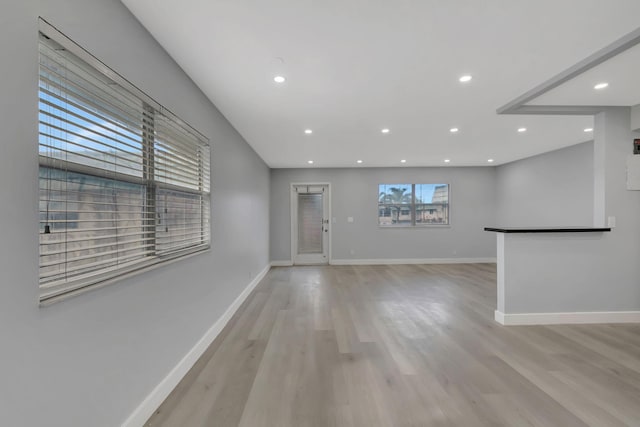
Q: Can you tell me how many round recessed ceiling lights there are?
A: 13